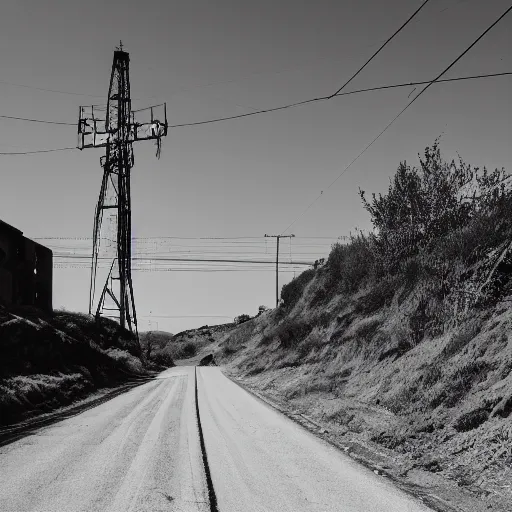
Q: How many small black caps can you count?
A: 0